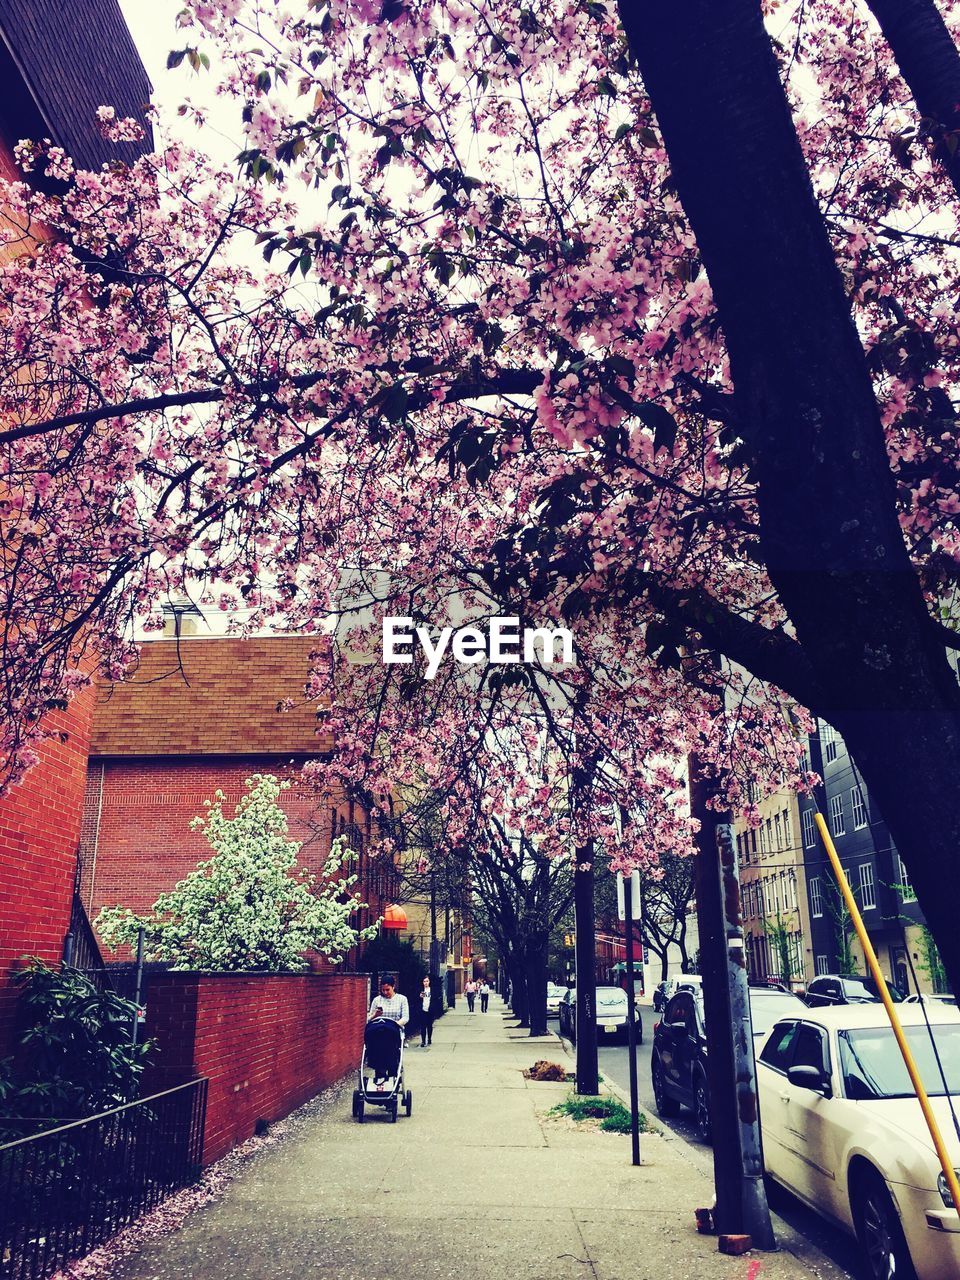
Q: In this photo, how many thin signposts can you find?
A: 1